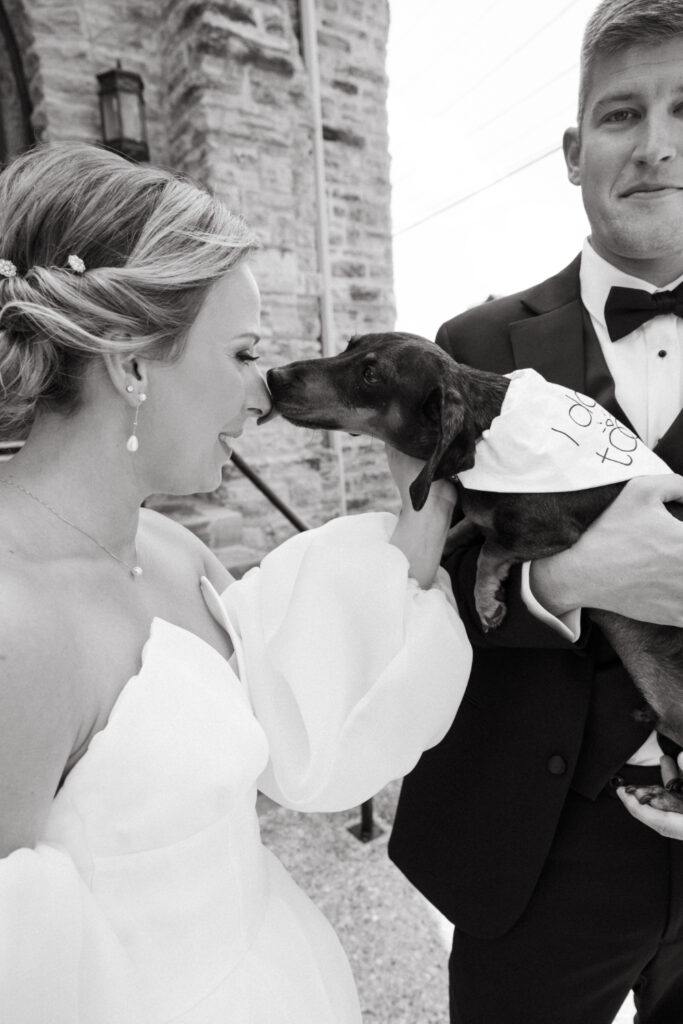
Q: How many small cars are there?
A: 0